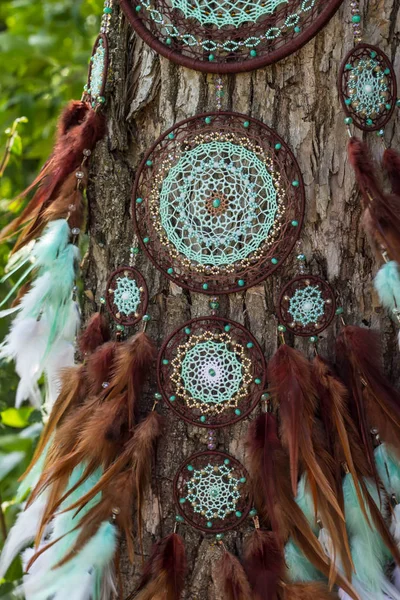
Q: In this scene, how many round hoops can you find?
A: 8